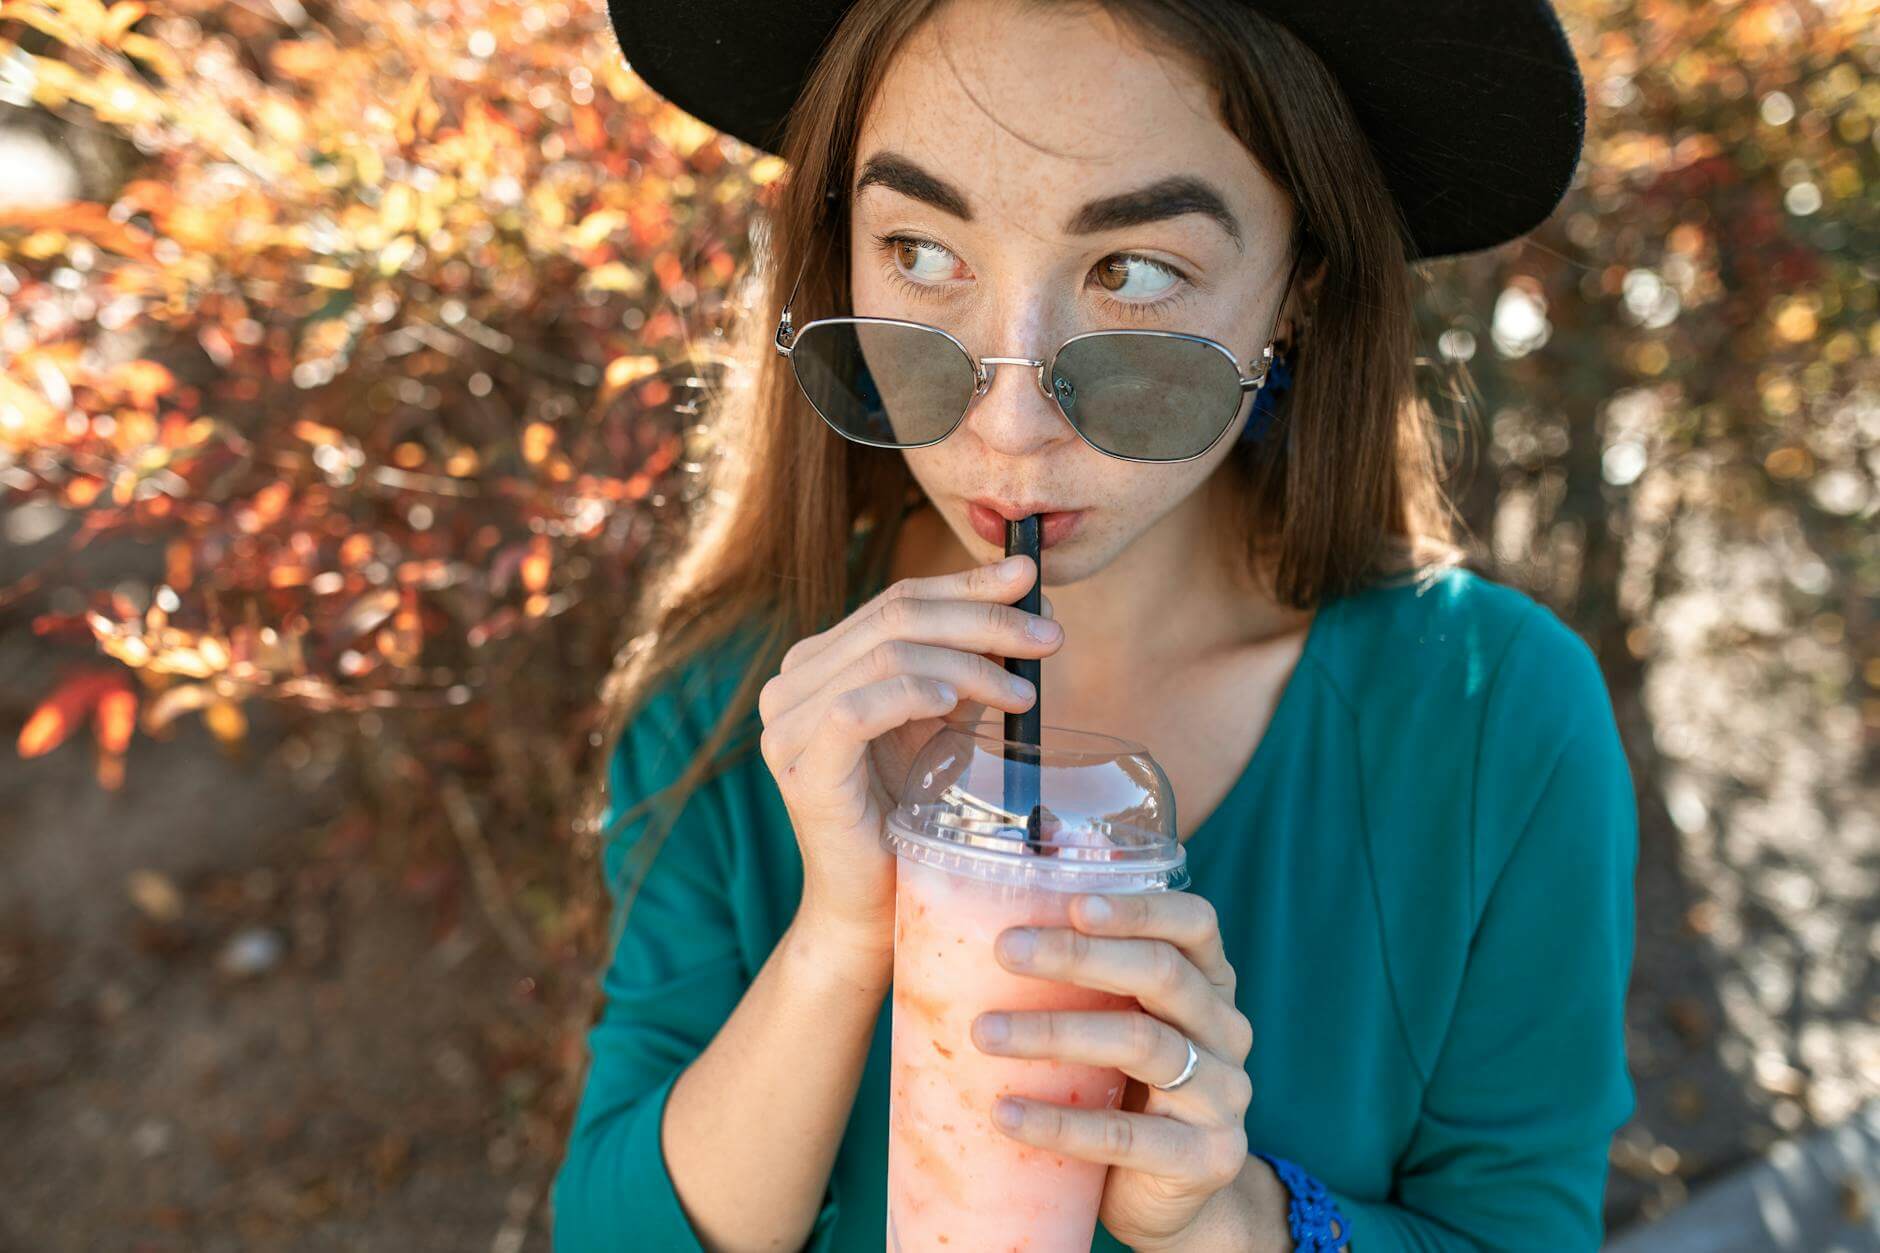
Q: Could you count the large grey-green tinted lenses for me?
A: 2